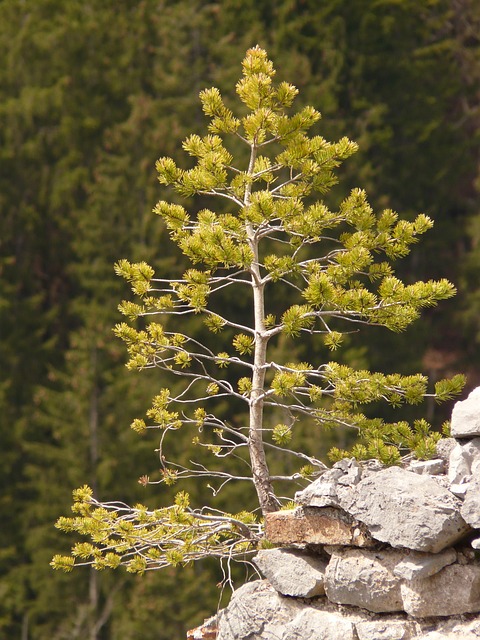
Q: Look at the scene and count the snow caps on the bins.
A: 0